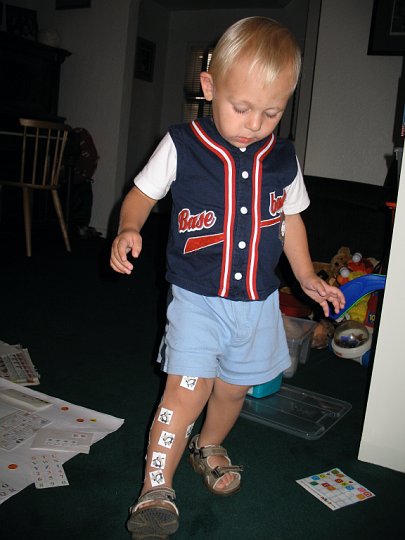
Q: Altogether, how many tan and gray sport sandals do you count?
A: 2